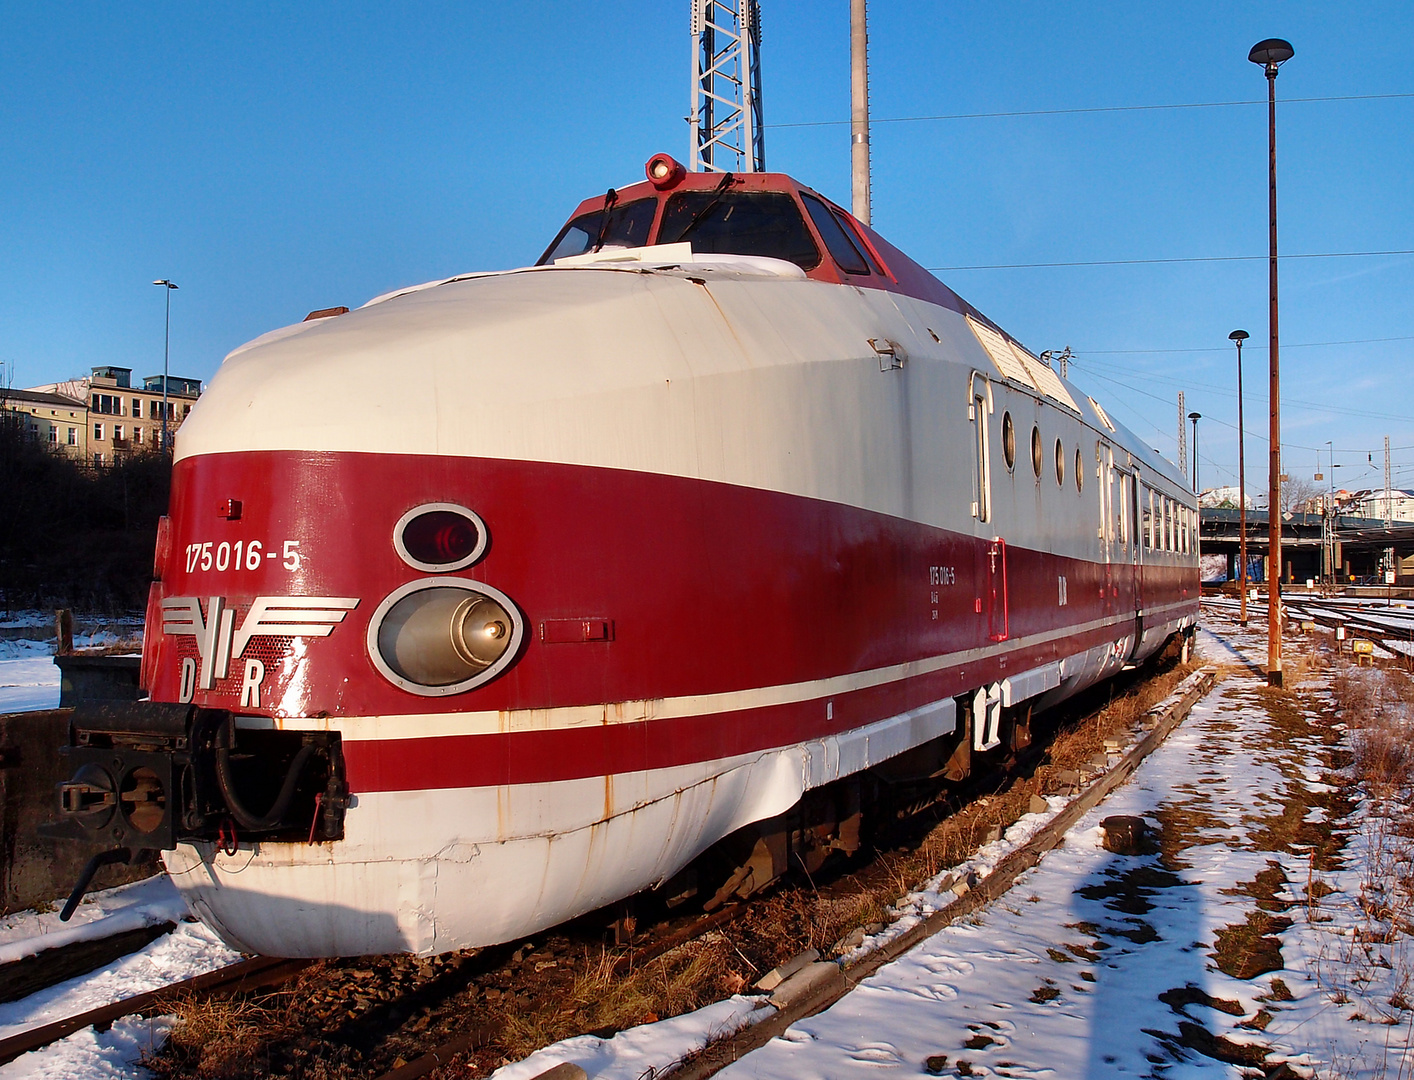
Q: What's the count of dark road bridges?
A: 1